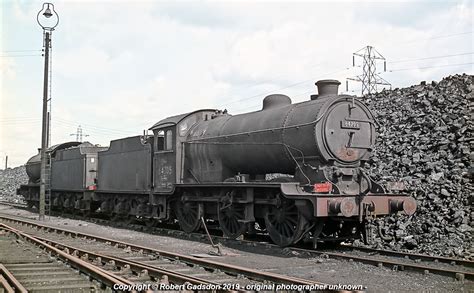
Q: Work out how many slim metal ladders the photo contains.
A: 1